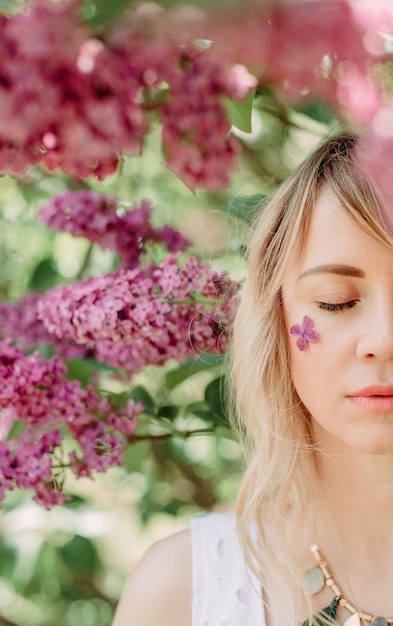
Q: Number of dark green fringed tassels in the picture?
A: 1